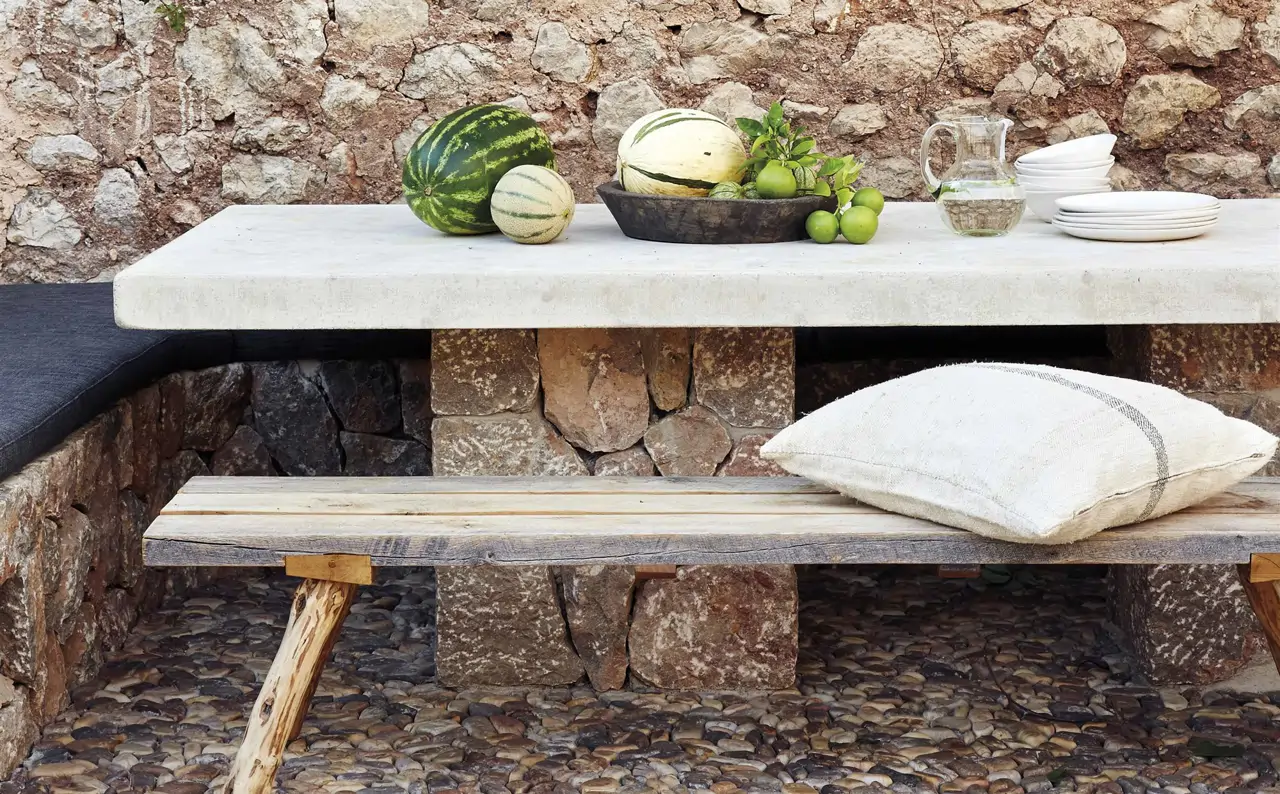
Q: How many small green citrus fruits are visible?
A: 4